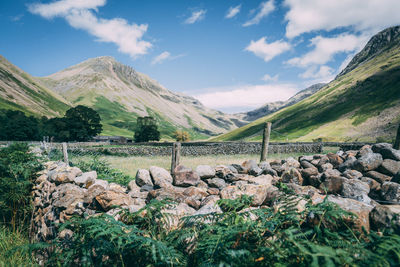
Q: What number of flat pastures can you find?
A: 1